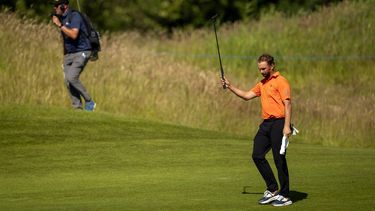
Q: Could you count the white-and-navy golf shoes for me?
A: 2